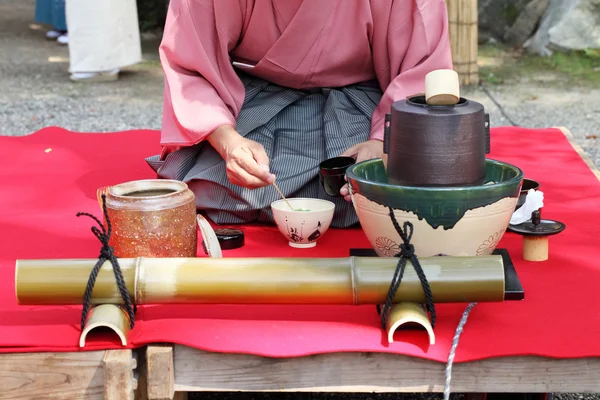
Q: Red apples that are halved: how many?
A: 0